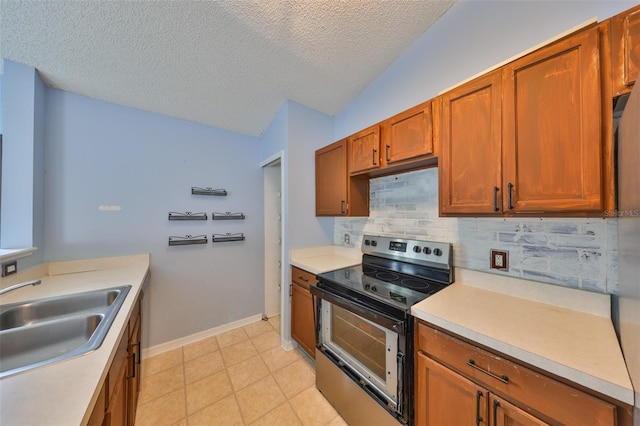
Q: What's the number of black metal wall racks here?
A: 5